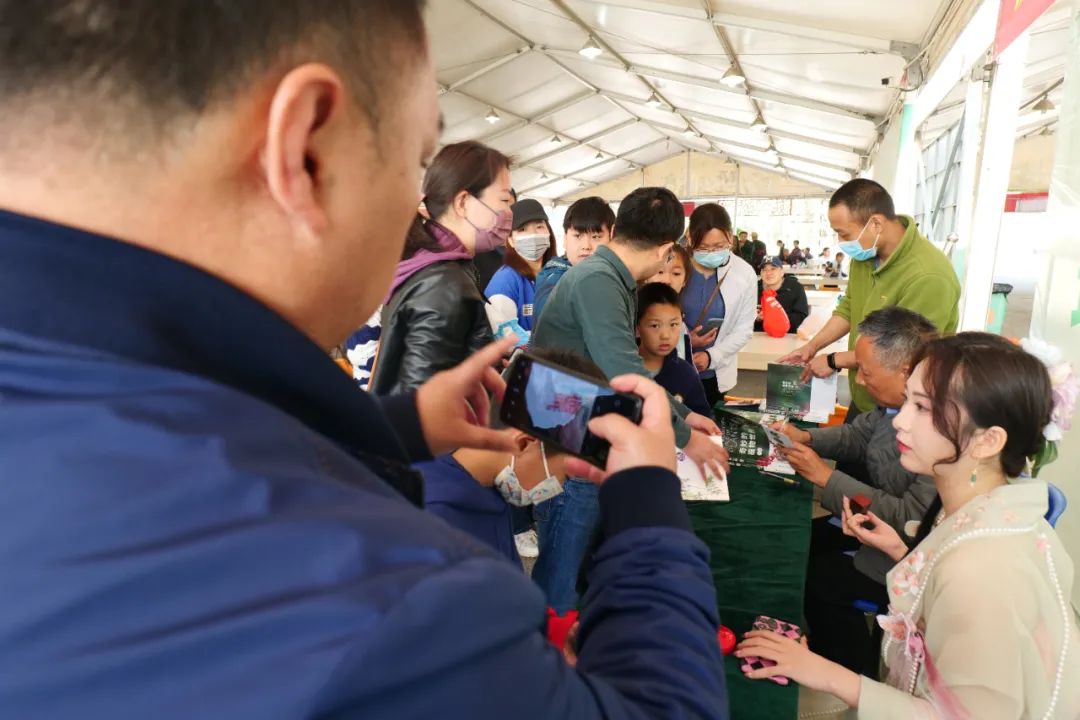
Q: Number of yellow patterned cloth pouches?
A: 0